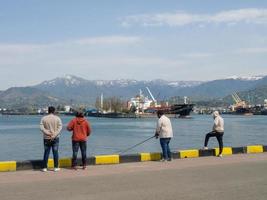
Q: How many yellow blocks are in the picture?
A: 7